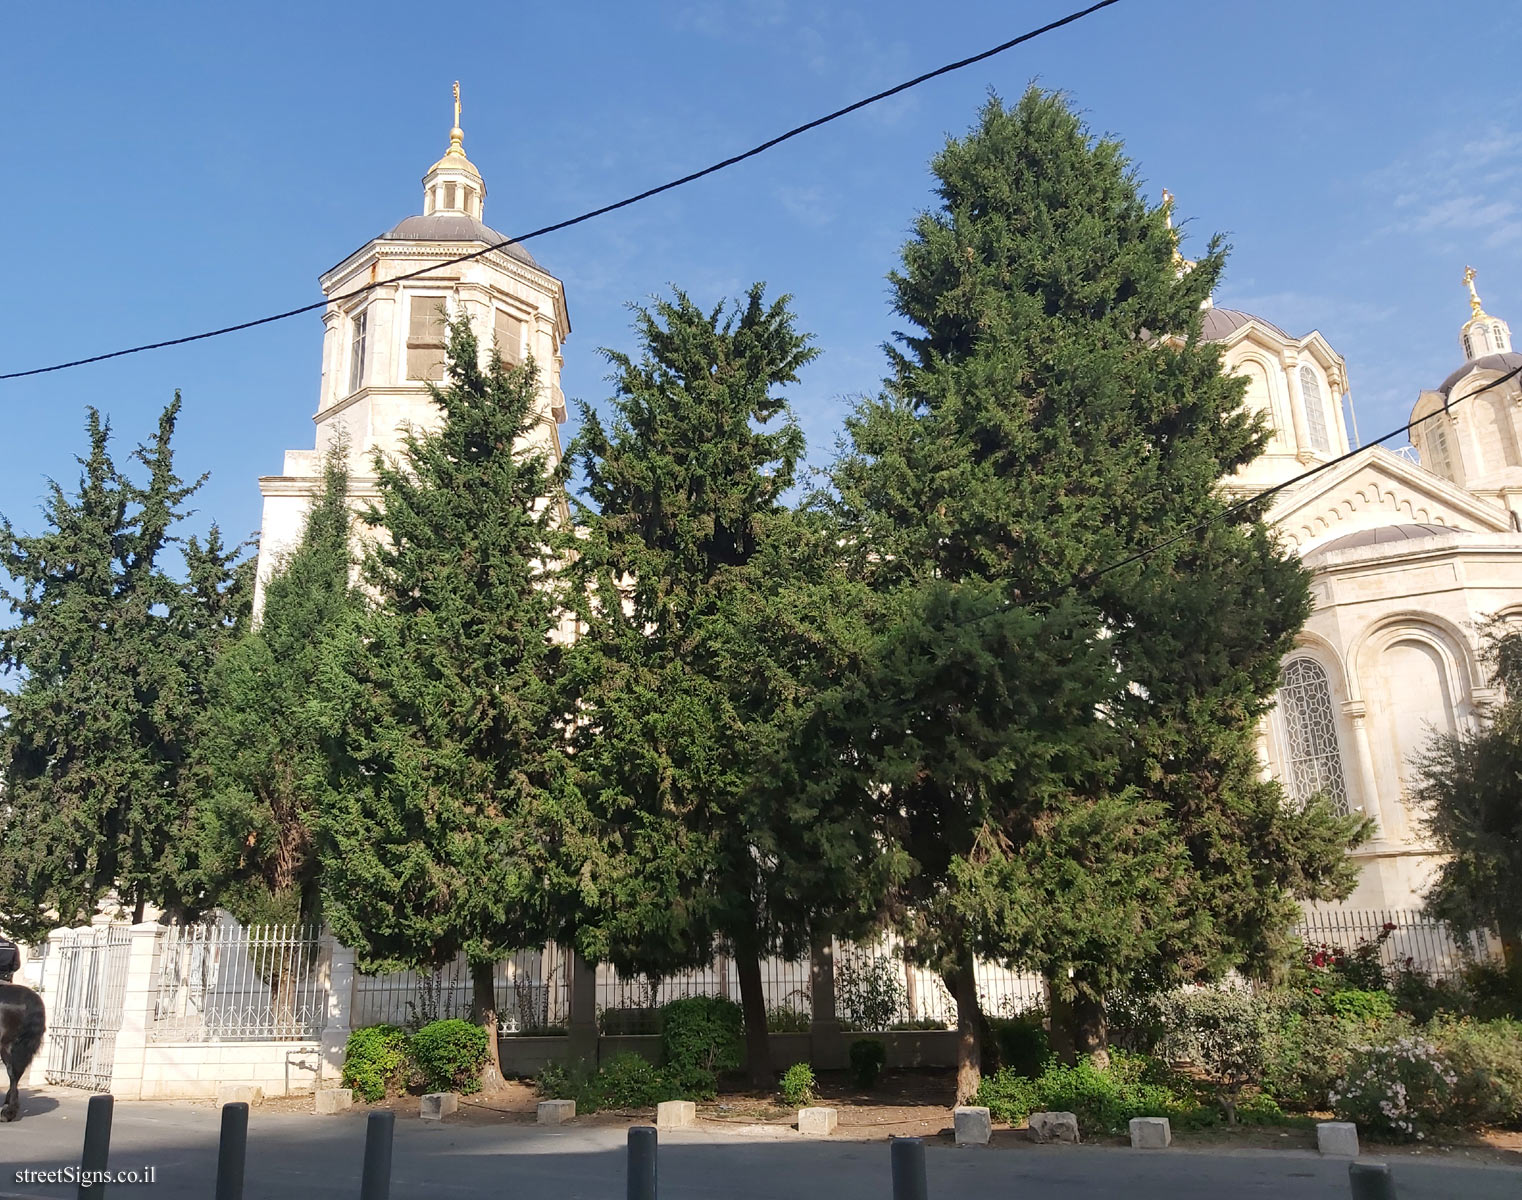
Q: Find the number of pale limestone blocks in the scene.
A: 10